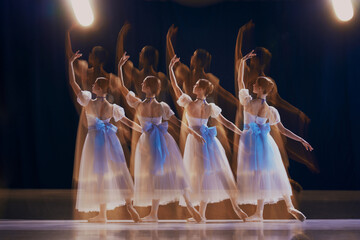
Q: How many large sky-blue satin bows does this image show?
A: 4